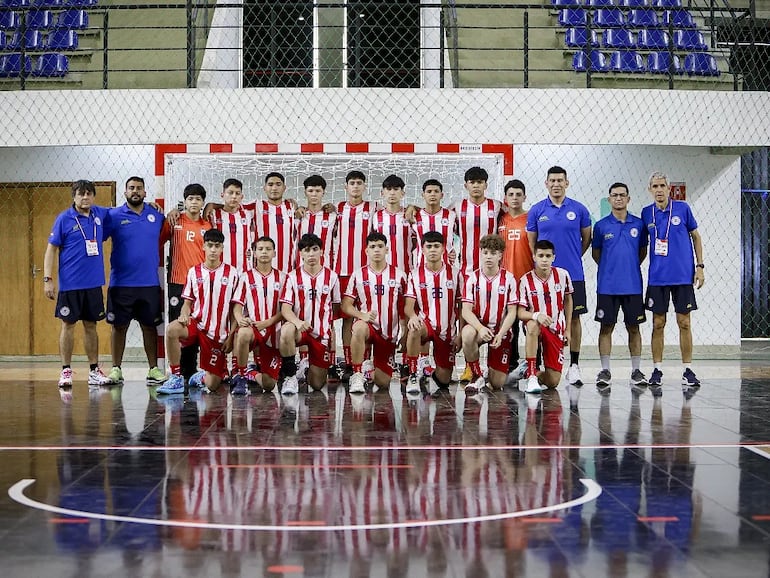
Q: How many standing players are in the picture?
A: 9